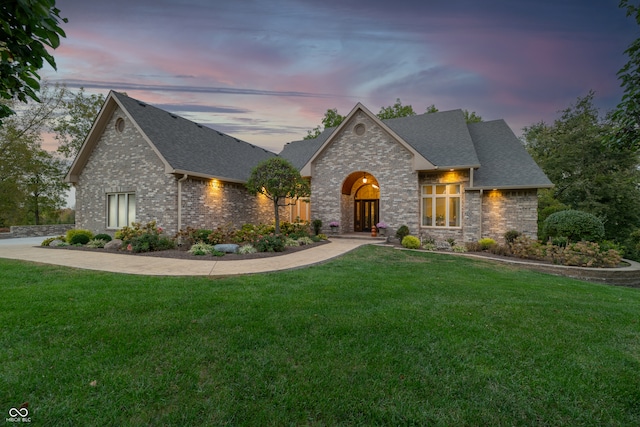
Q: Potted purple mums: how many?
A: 2